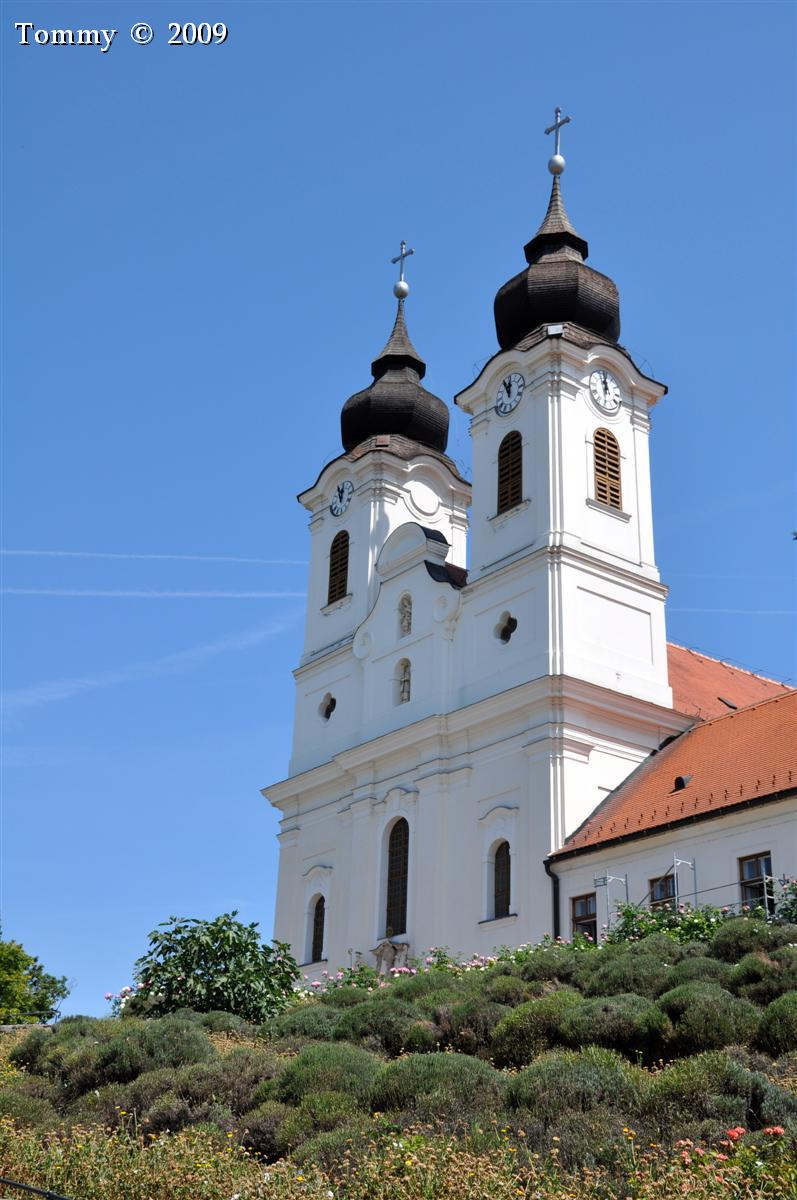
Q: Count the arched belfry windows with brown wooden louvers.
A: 3